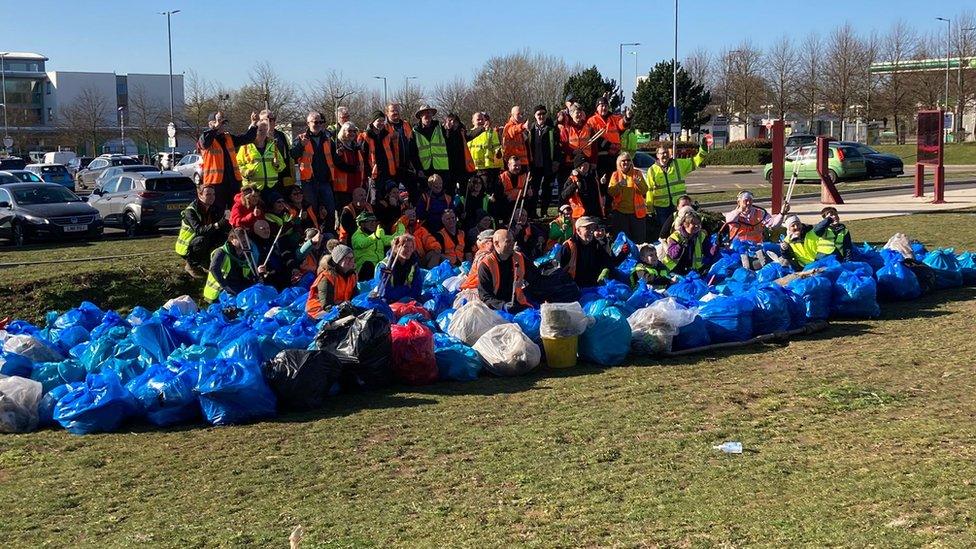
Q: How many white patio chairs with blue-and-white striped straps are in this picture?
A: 0